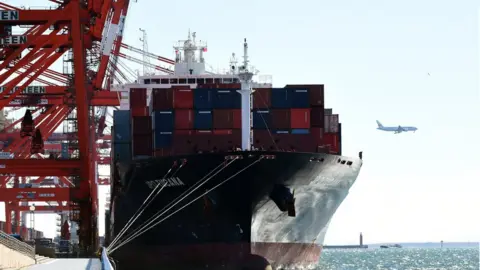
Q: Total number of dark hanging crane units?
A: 2